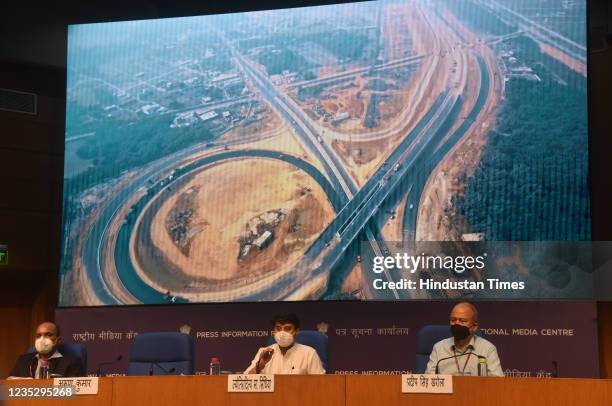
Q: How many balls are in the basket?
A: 0